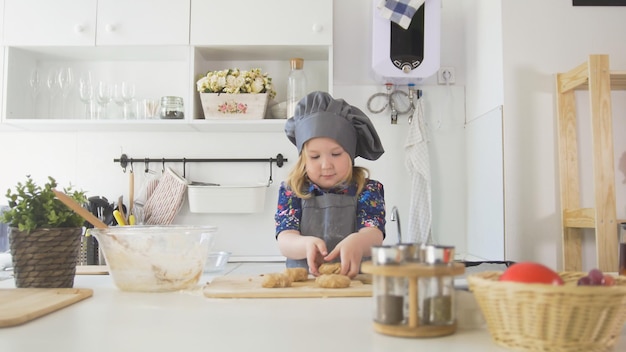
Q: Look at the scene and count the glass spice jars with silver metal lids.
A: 3